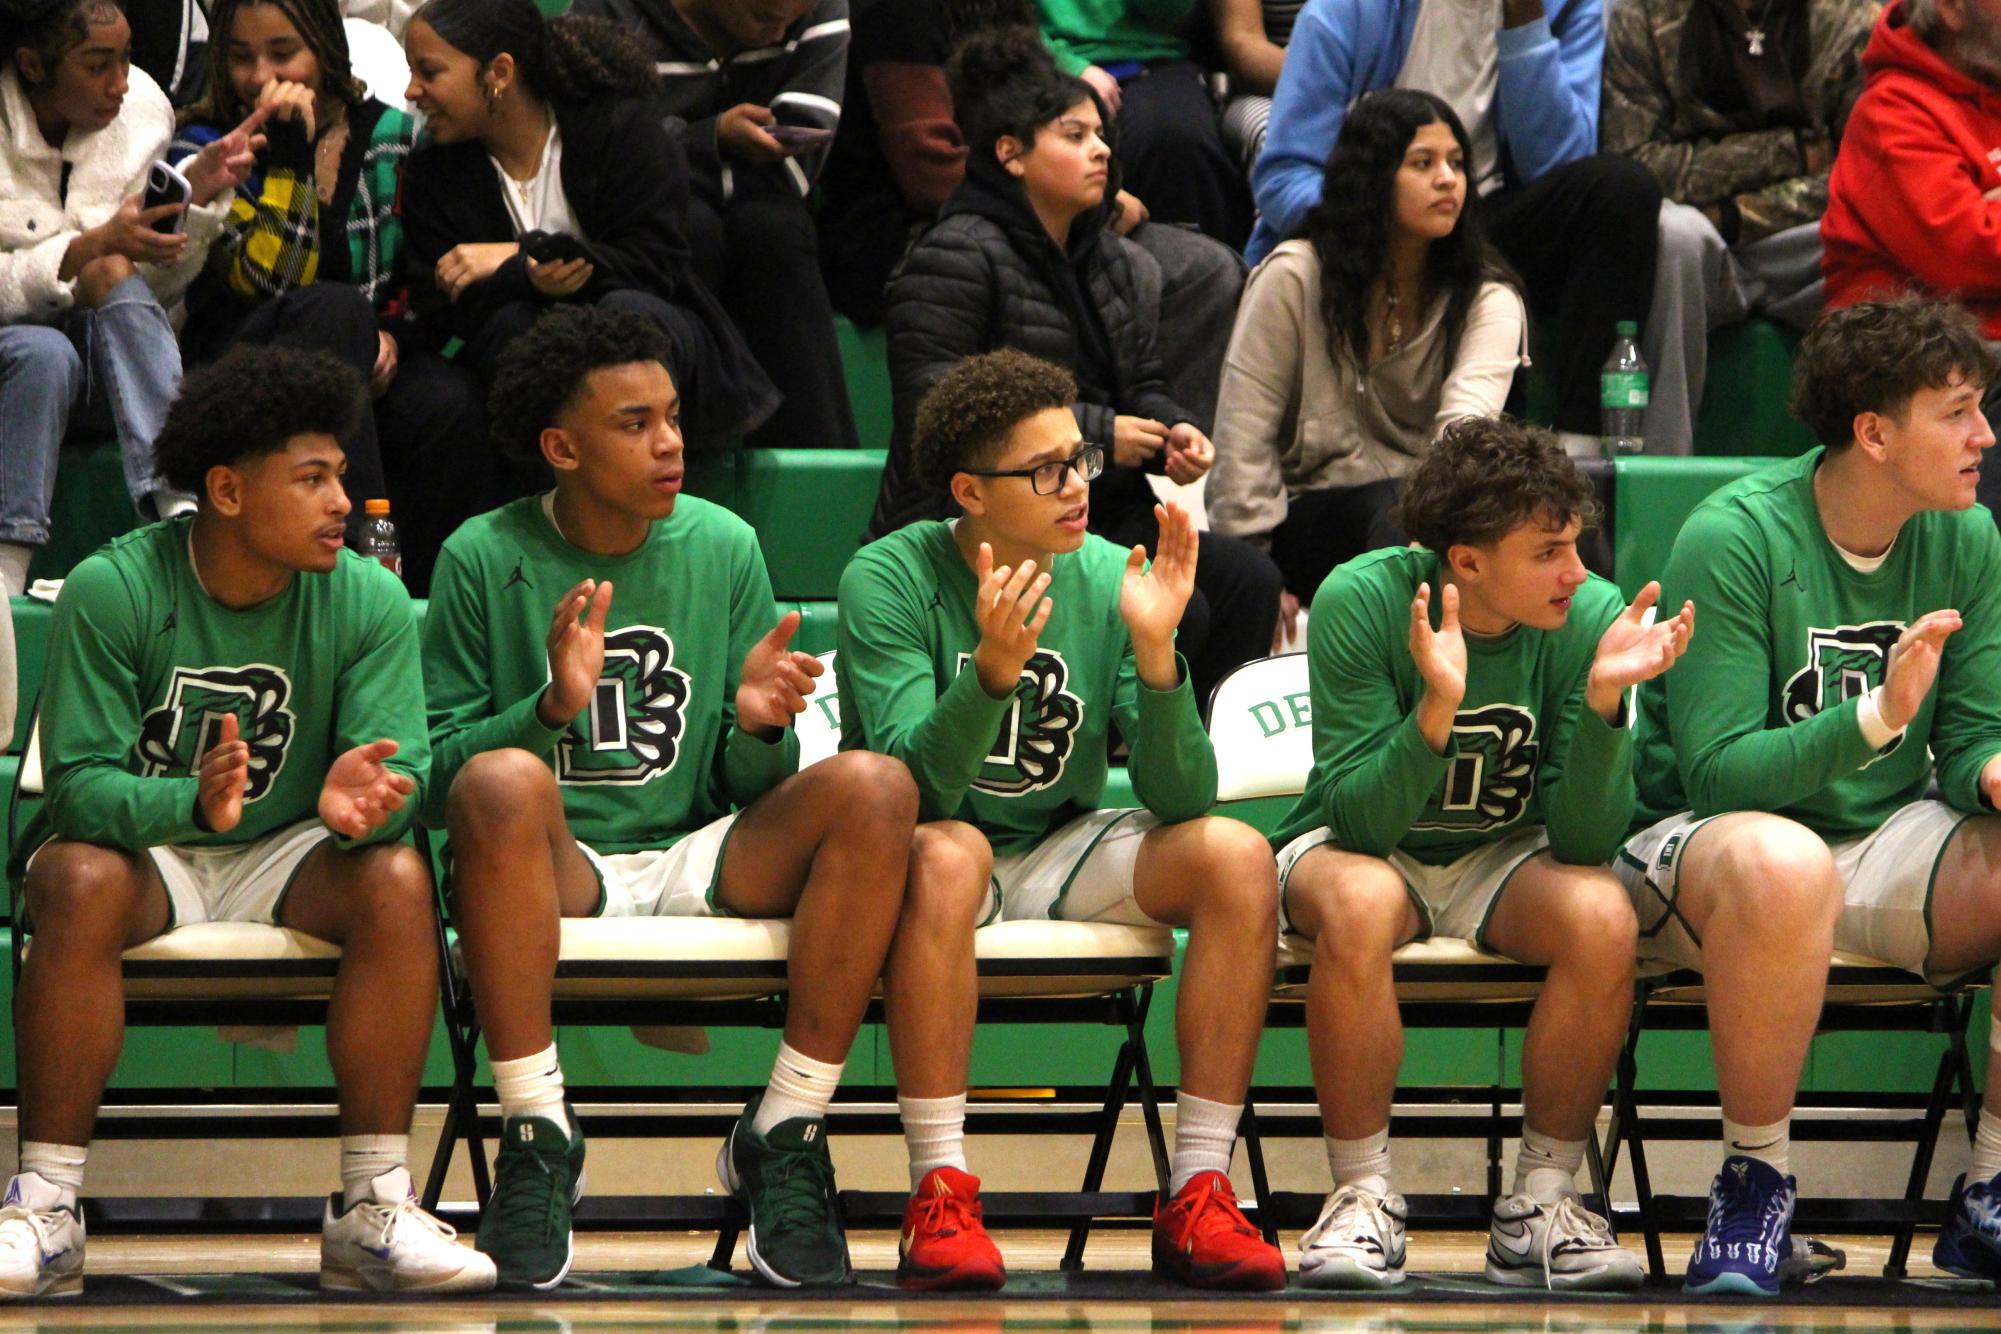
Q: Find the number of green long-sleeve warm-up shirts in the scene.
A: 5